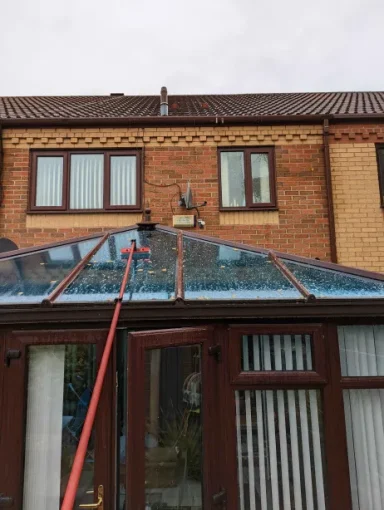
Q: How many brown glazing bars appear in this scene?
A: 3